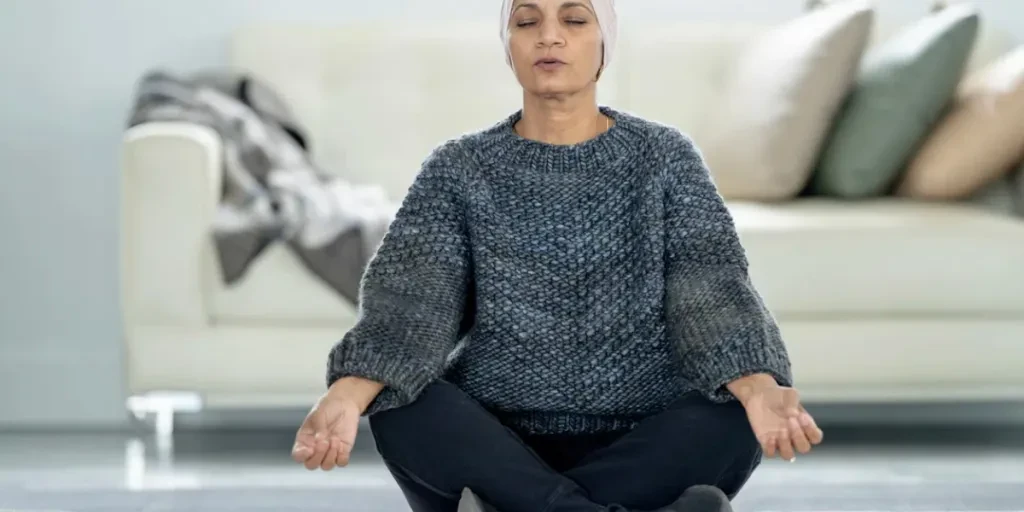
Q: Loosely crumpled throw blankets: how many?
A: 1